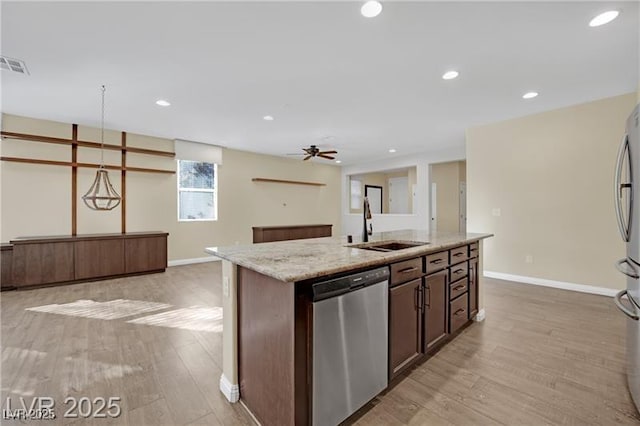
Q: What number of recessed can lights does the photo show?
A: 8